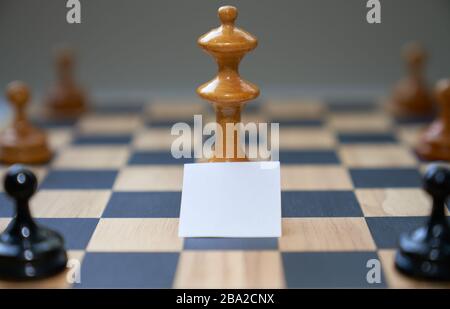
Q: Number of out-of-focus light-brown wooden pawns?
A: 4